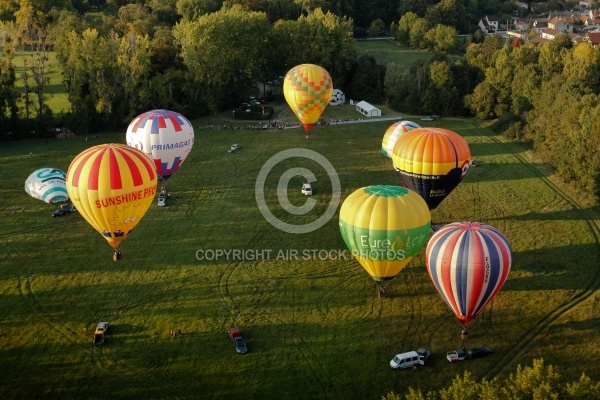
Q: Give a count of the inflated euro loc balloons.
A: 1